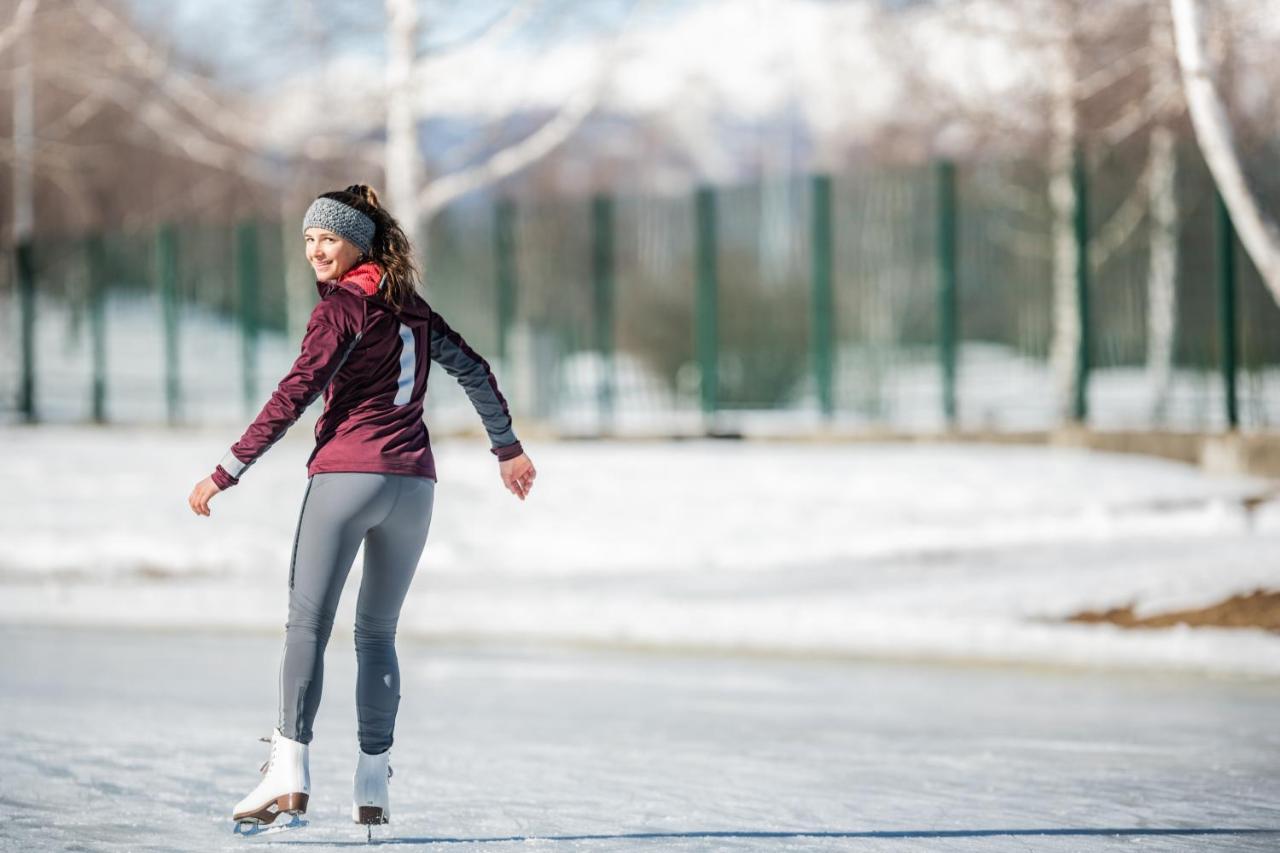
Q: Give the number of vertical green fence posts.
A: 11